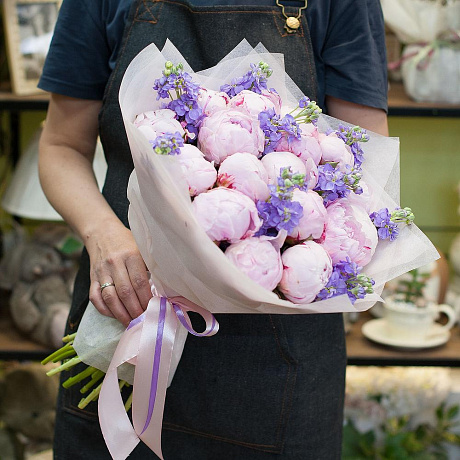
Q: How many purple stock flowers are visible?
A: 9